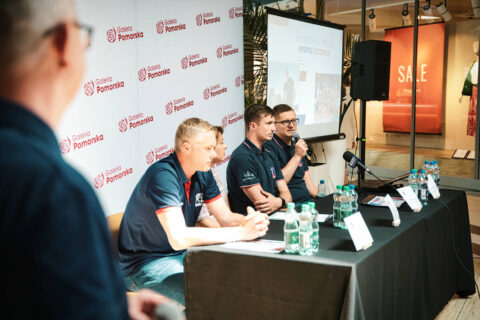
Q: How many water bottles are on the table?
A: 13